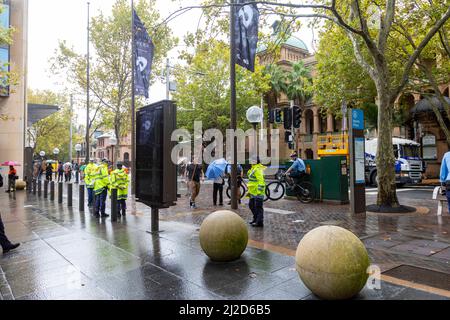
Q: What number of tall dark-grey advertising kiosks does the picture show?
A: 1